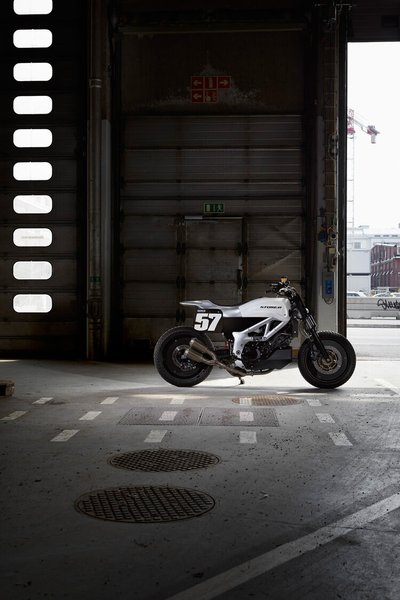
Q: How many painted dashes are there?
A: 14